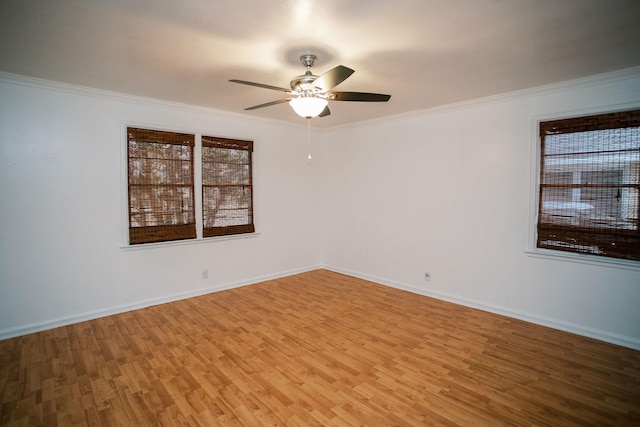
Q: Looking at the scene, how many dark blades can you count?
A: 5